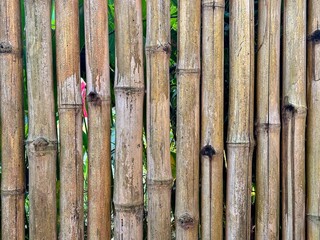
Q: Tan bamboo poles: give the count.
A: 12